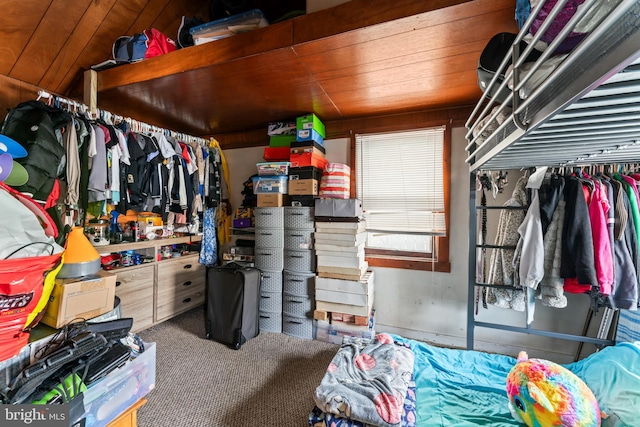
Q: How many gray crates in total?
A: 12